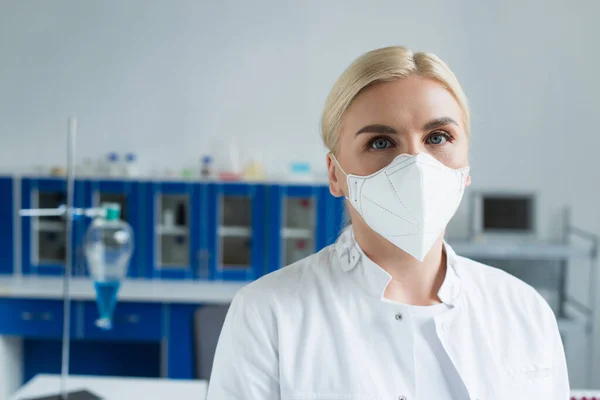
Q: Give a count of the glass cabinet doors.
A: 5